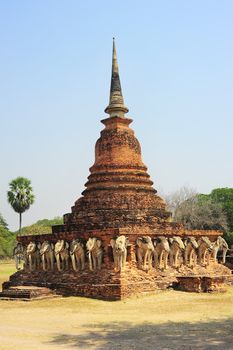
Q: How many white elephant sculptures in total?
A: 13